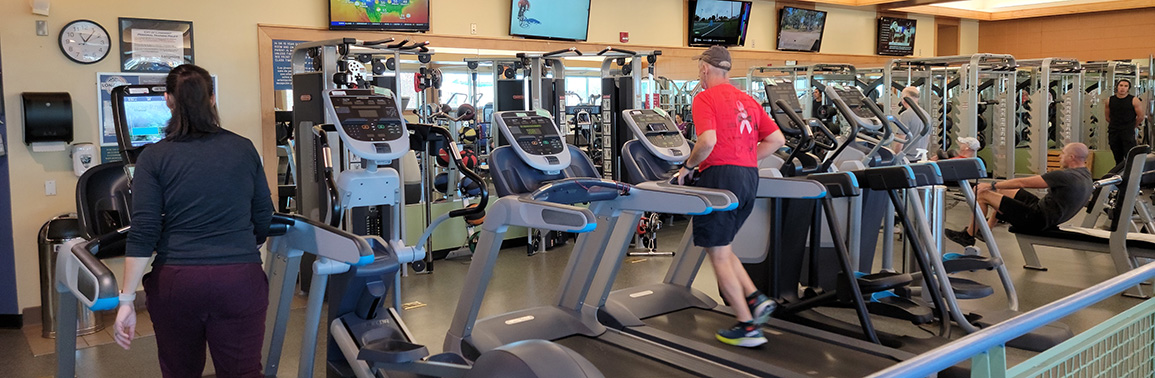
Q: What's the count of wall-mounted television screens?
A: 5